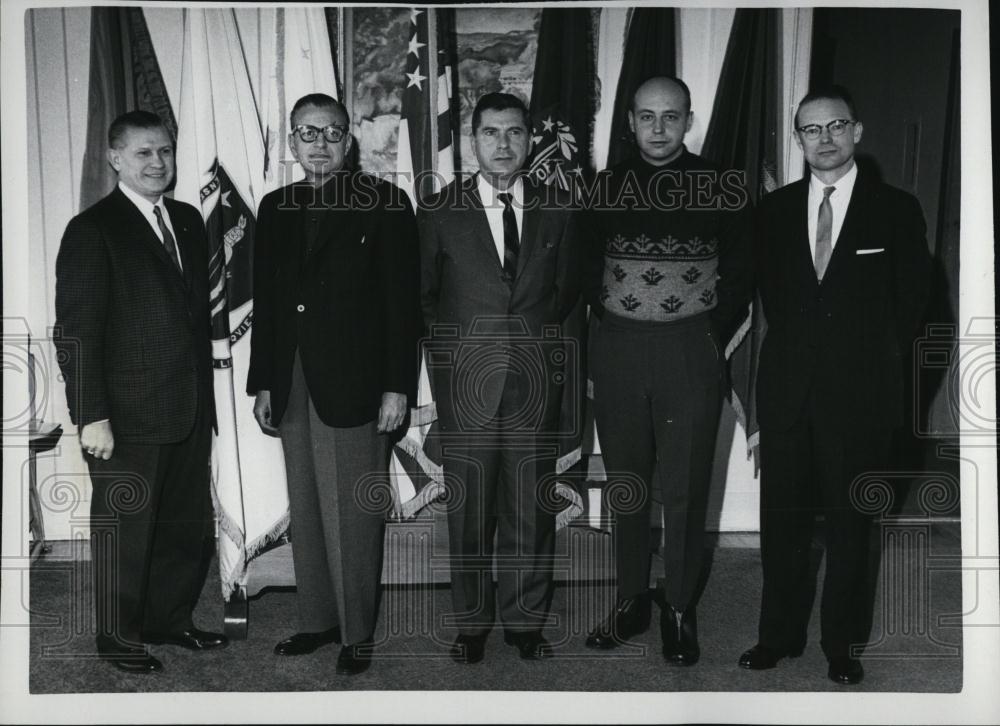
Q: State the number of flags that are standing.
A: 7